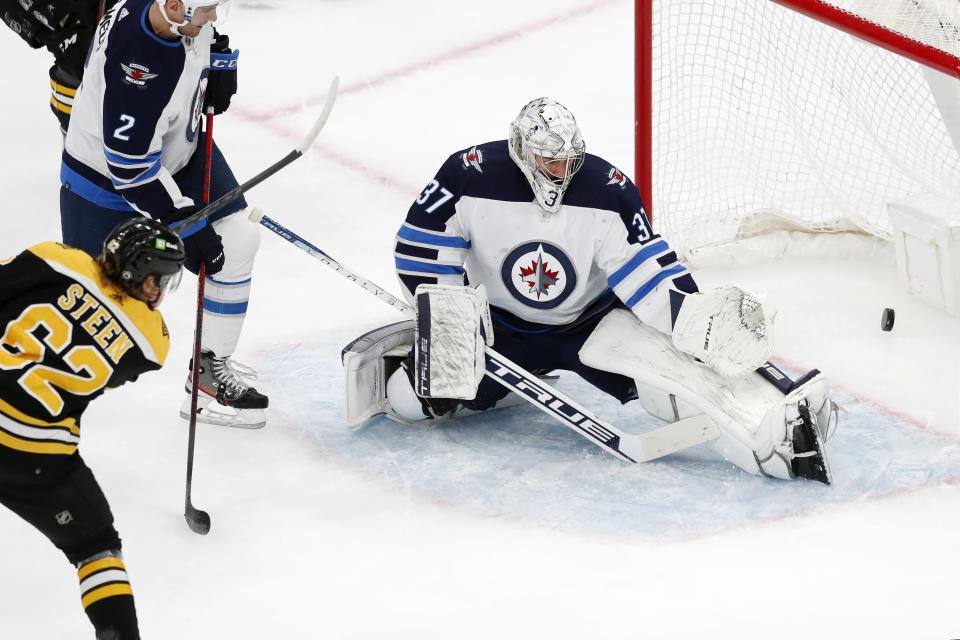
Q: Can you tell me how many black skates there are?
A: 2